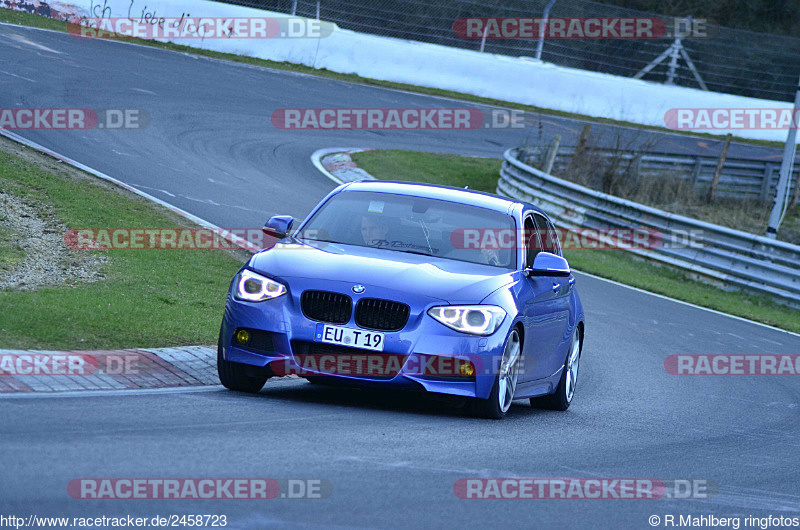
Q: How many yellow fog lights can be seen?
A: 2